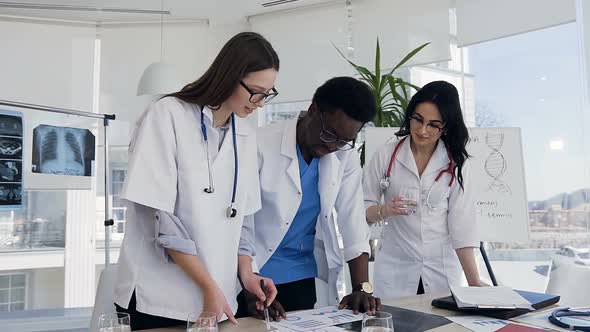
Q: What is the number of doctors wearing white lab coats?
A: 3